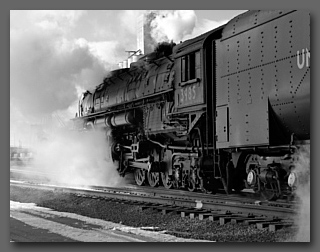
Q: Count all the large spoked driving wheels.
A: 3